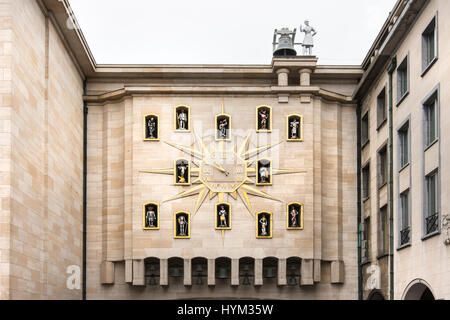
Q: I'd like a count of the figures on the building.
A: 13